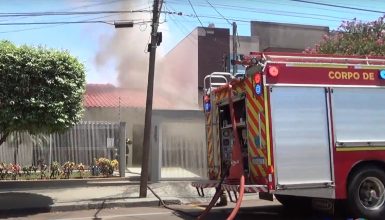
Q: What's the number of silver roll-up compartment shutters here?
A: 2